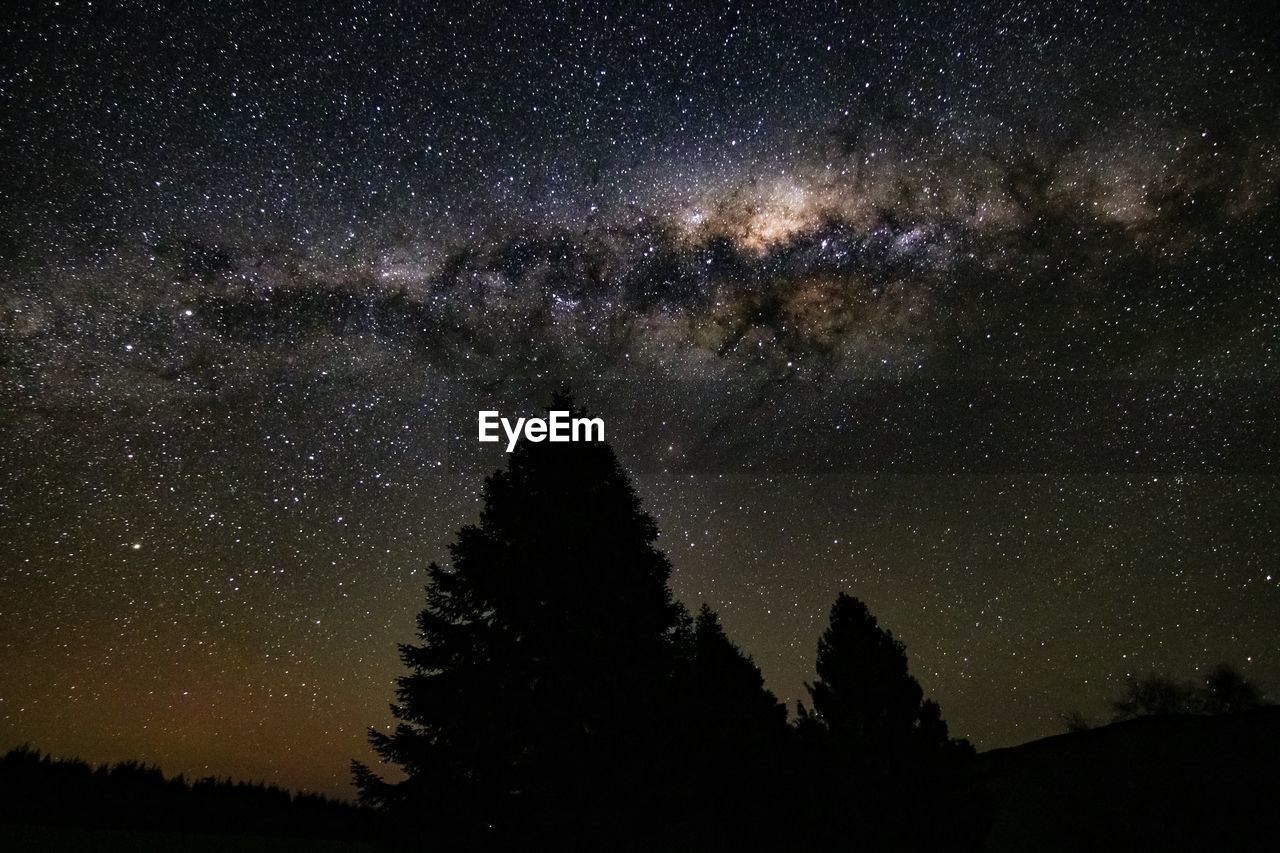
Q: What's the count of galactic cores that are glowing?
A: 1